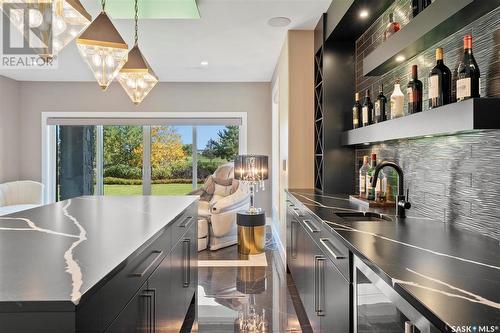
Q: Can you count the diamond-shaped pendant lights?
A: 3